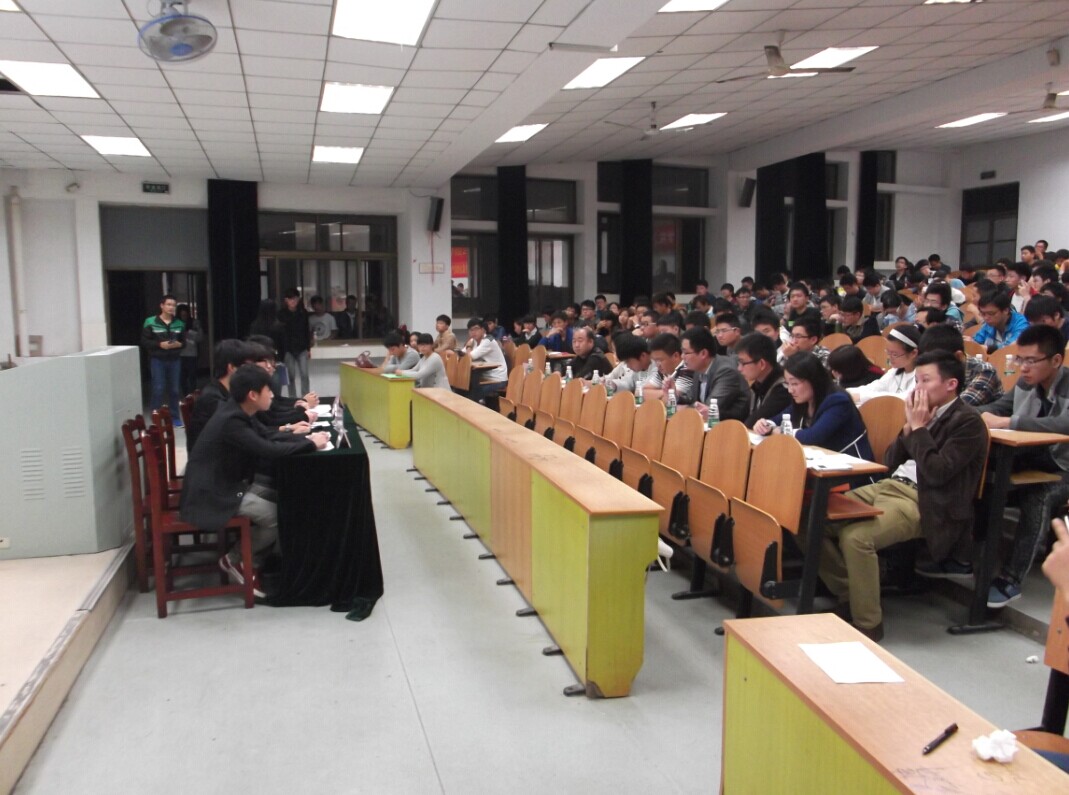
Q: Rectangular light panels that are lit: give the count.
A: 15